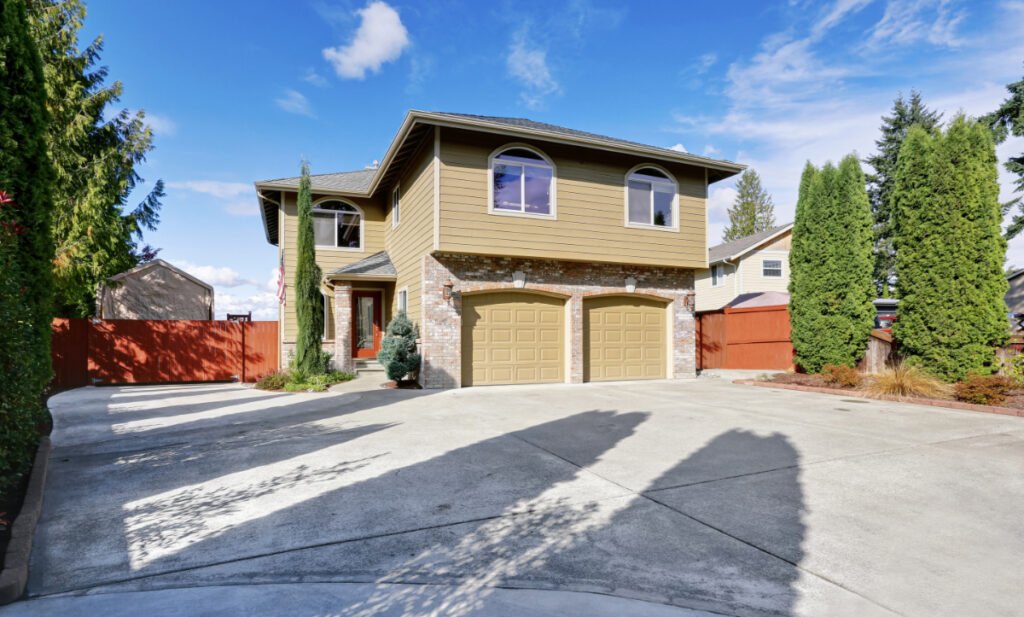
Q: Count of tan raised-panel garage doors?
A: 2